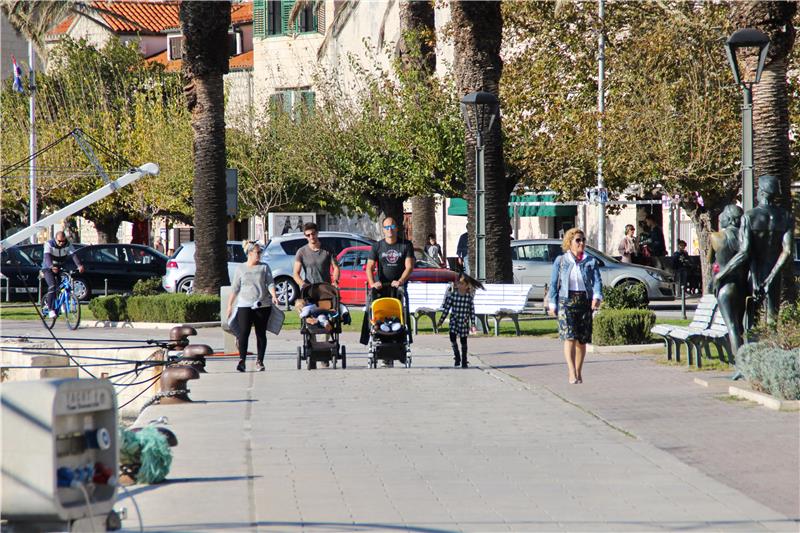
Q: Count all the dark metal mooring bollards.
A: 4